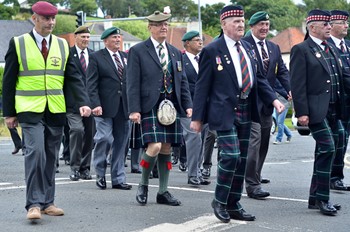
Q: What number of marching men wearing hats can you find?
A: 9